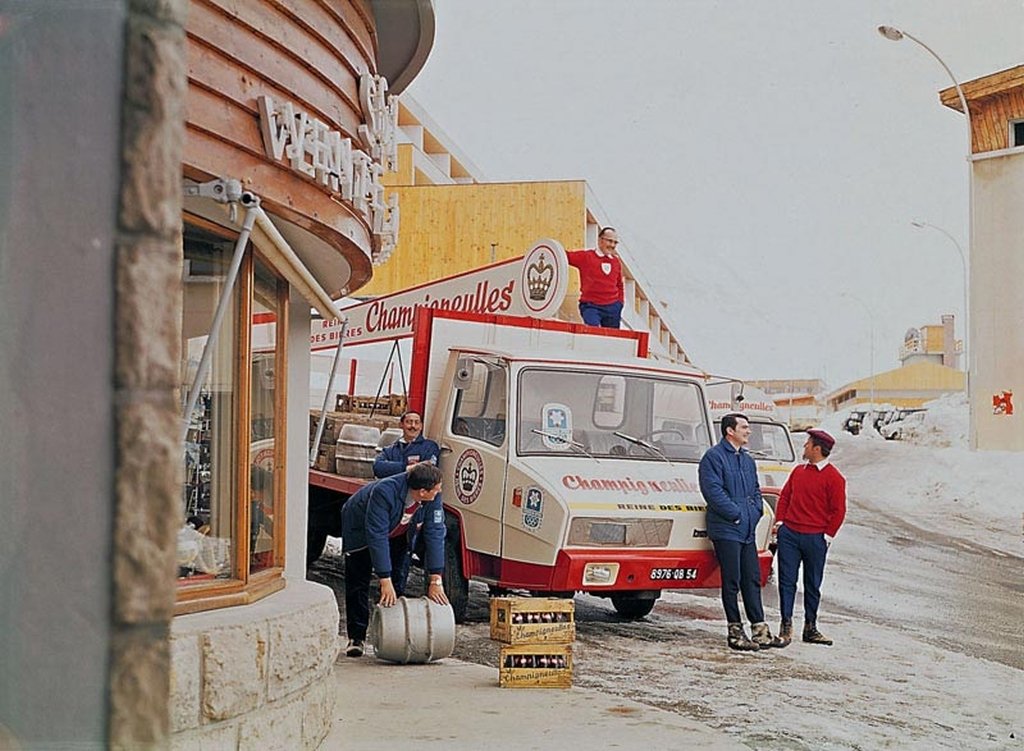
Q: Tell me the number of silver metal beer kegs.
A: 3